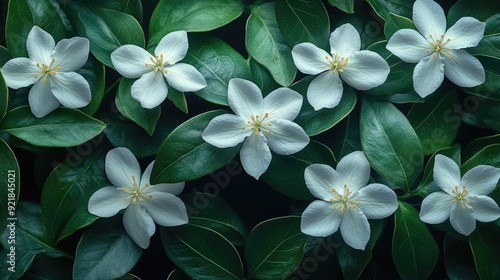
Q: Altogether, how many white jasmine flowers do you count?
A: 8